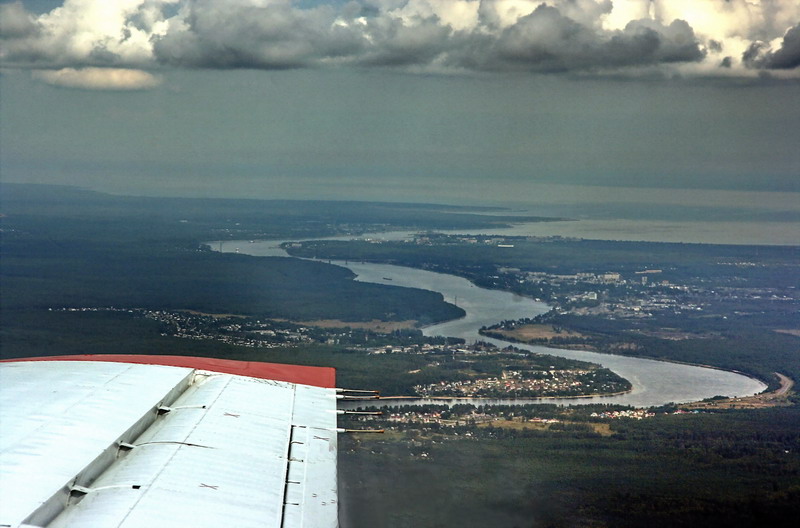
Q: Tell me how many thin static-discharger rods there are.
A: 4